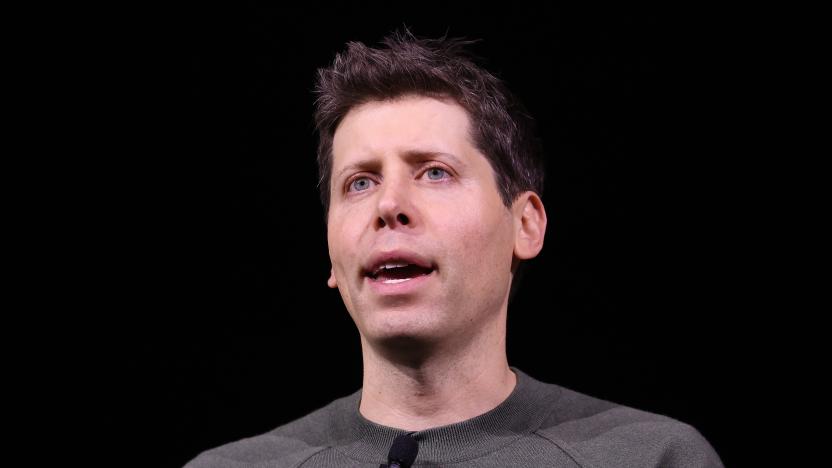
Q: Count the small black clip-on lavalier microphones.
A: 1